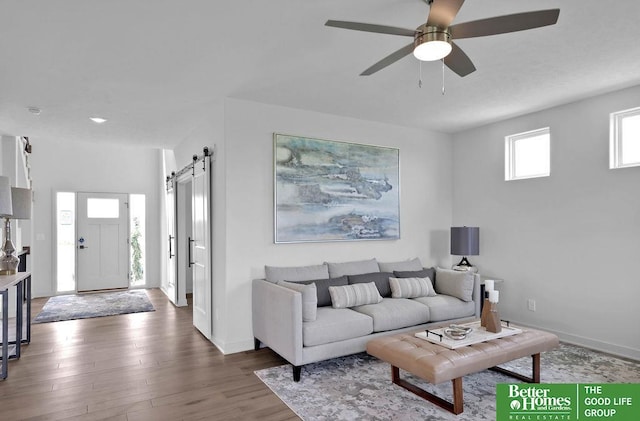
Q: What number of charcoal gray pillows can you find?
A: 3